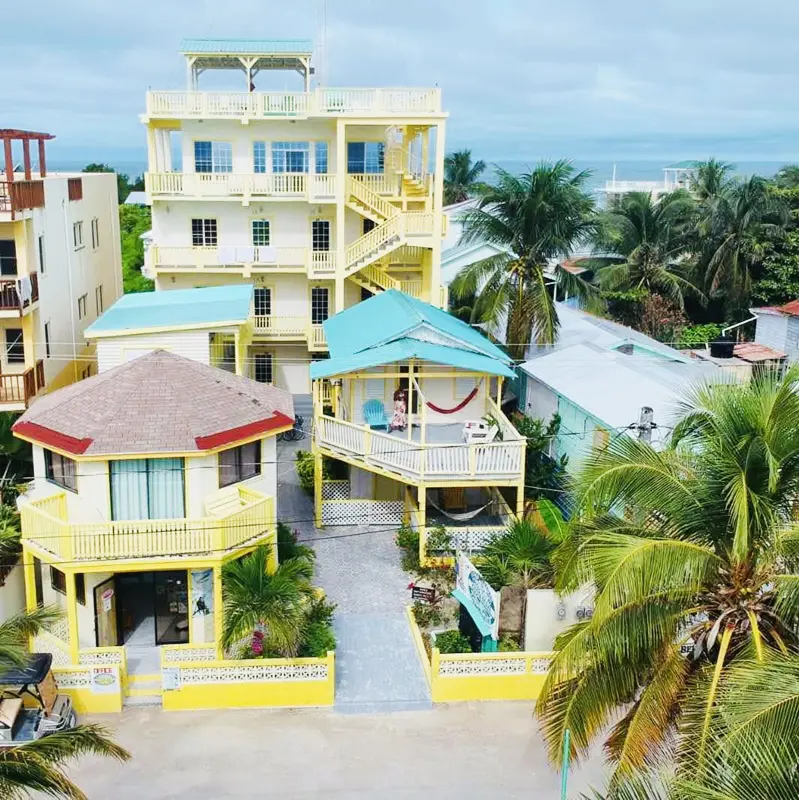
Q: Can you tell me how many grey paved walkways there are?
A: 1